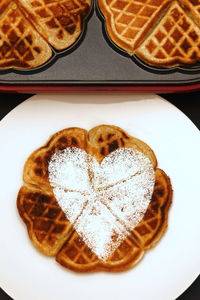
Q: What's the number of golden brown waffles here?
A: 3